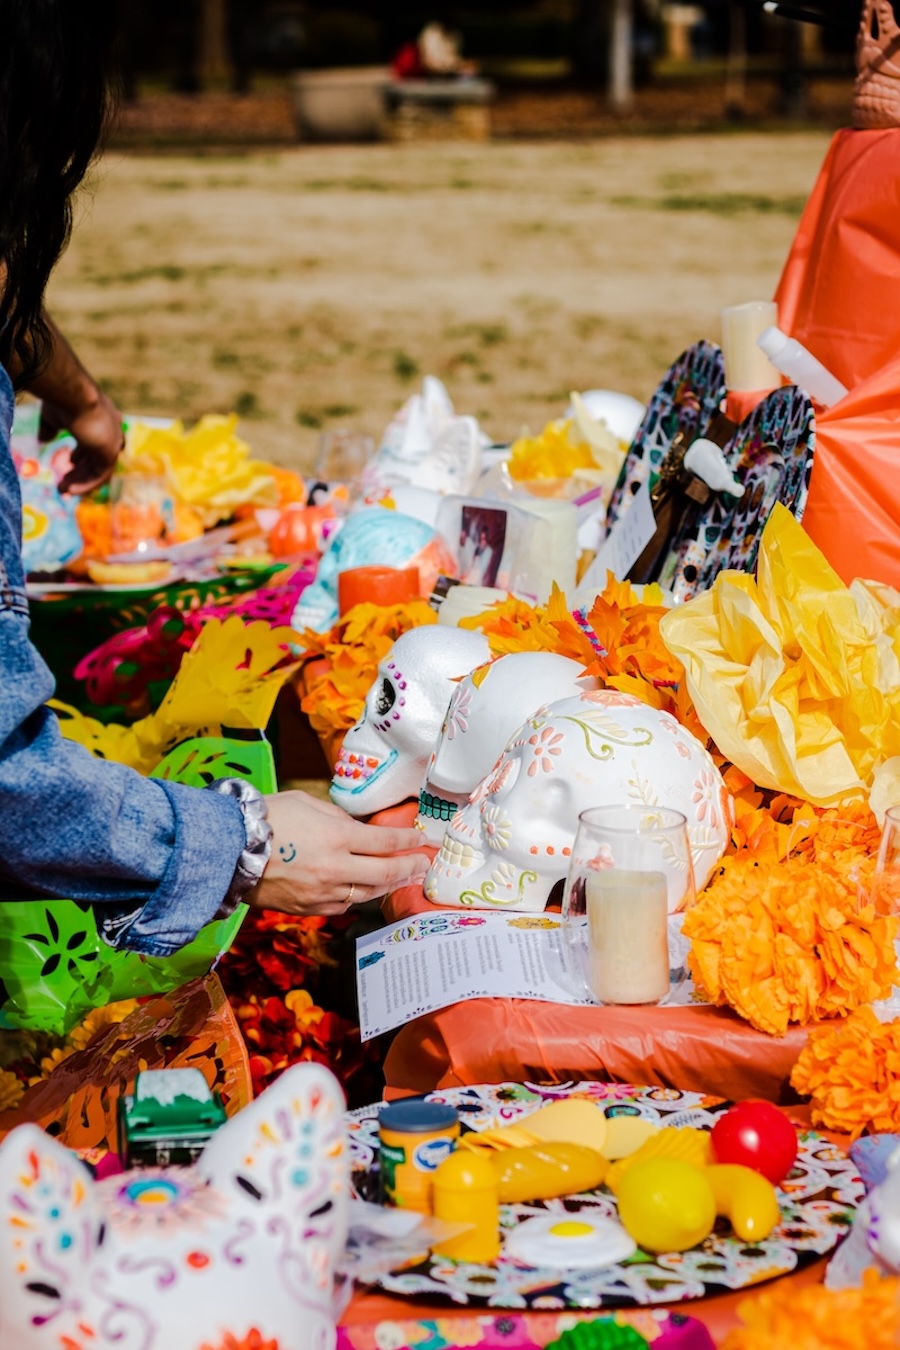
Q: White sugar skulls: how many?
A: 3